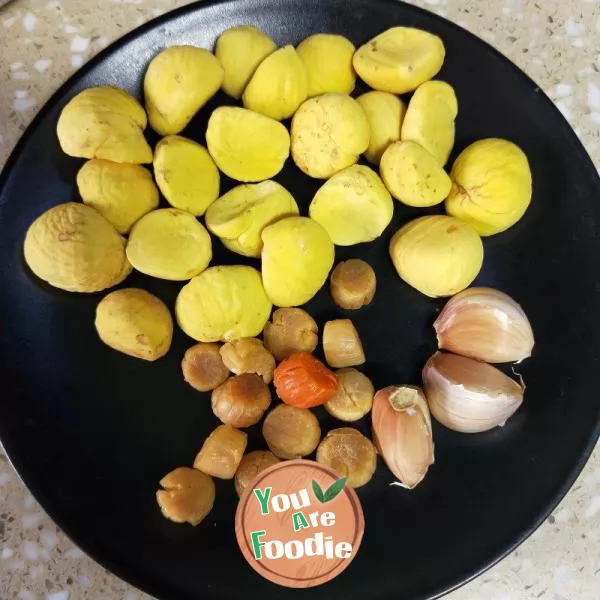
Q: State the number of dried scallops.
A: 13